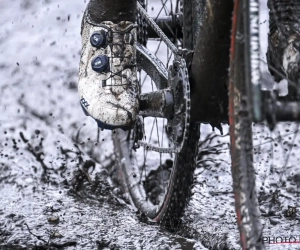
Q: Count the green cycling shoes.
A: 0